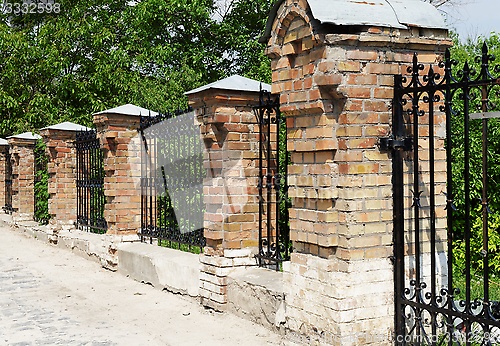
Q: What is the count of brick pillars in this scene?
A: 6